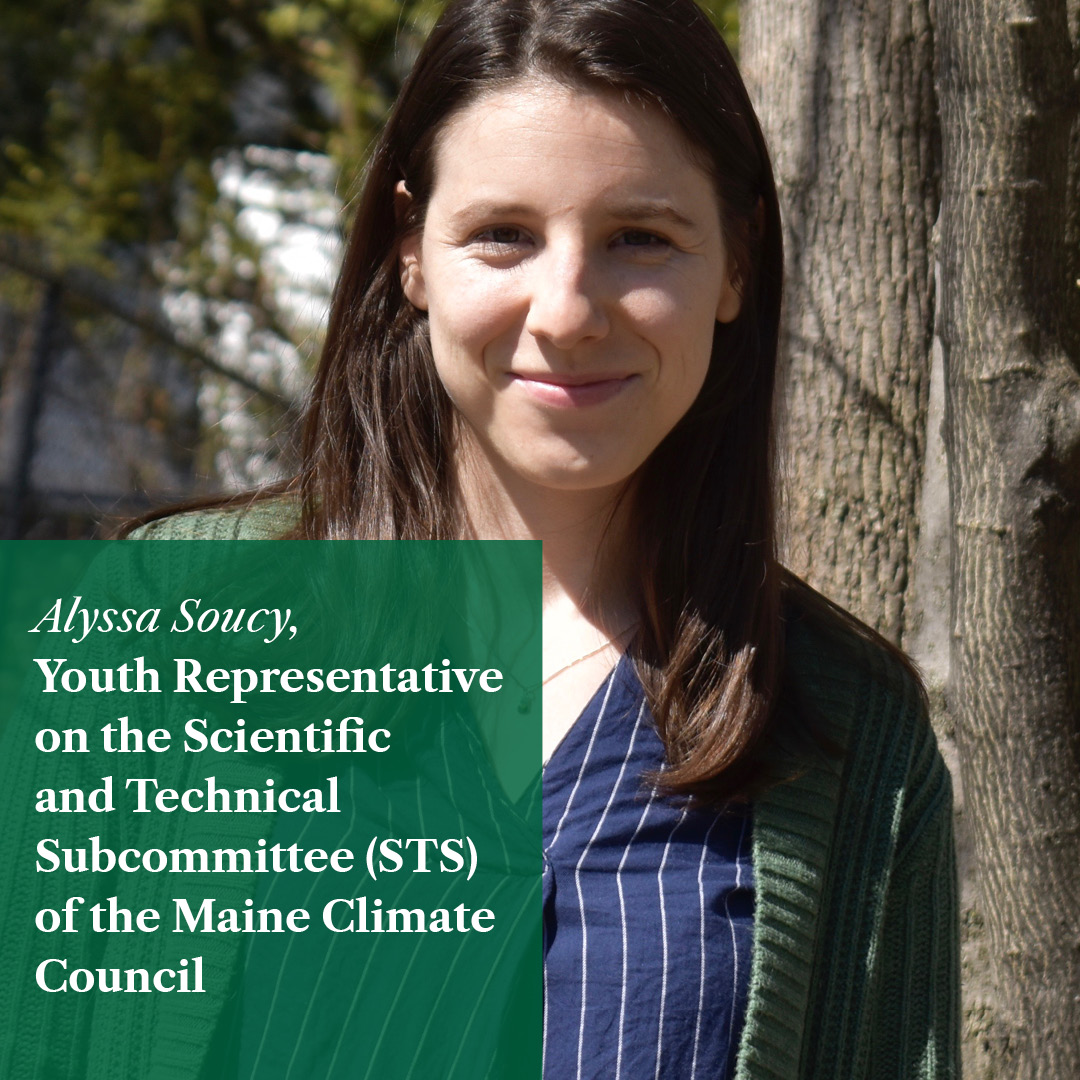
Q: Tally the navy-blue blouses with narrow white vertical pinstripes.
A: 1